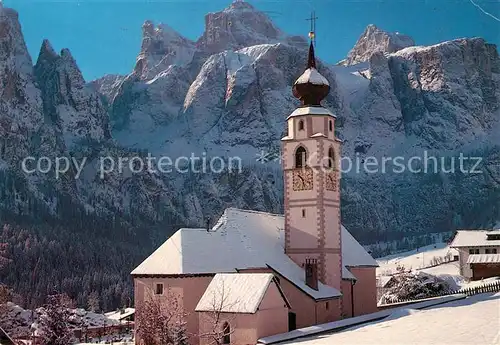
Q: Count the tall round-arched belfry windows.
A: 2